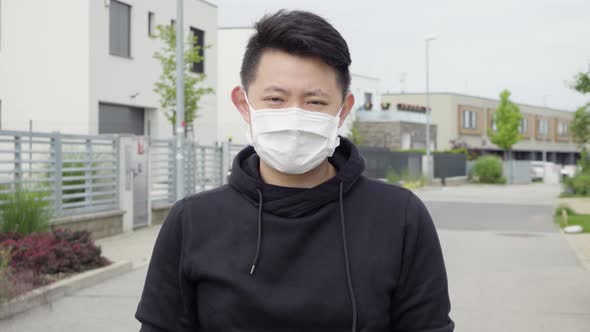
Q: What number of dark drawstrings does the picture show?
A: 2